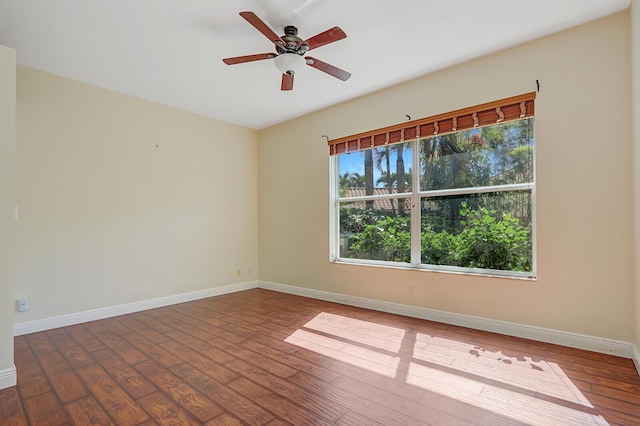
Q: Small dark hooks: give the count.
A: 3